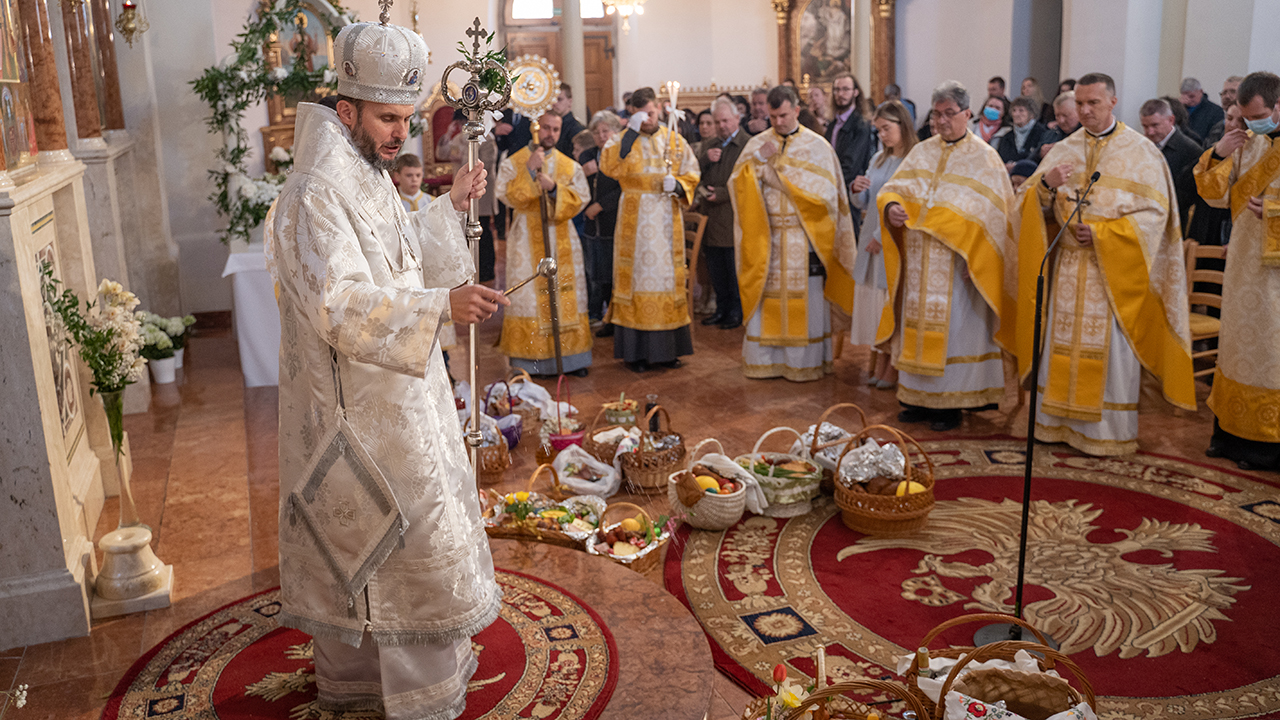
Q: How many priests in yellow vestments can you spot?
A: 6